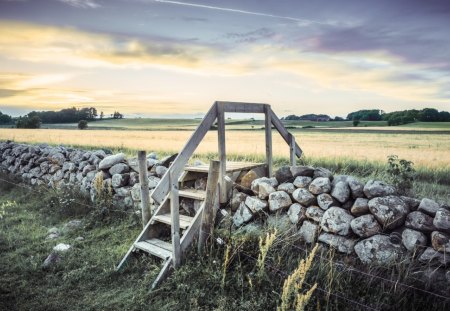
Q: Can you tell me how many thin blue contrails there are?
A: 1